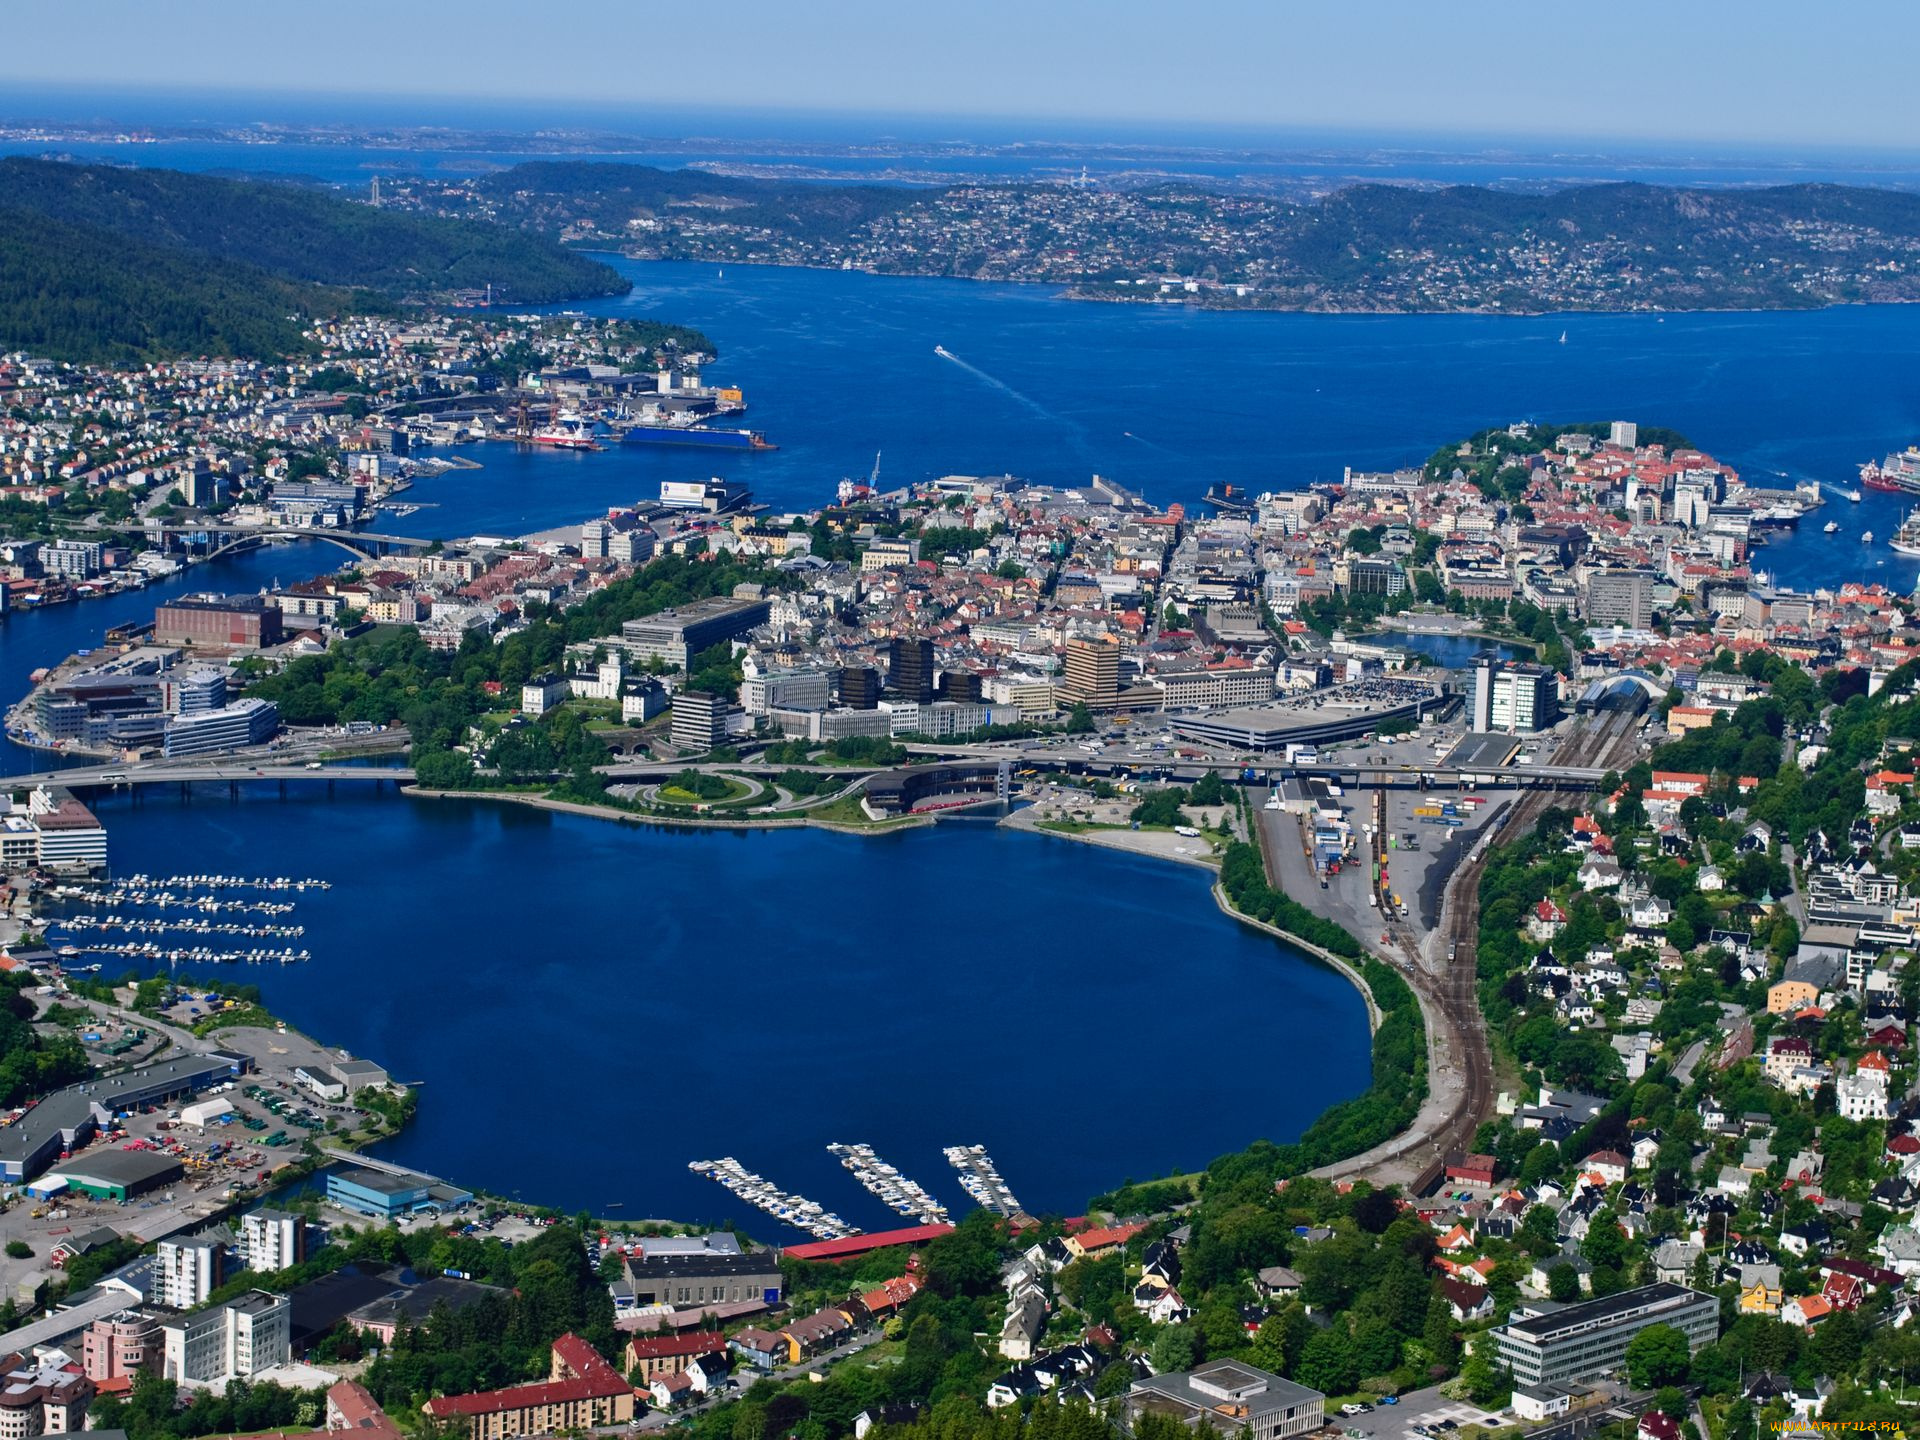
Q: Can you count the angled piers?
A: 3